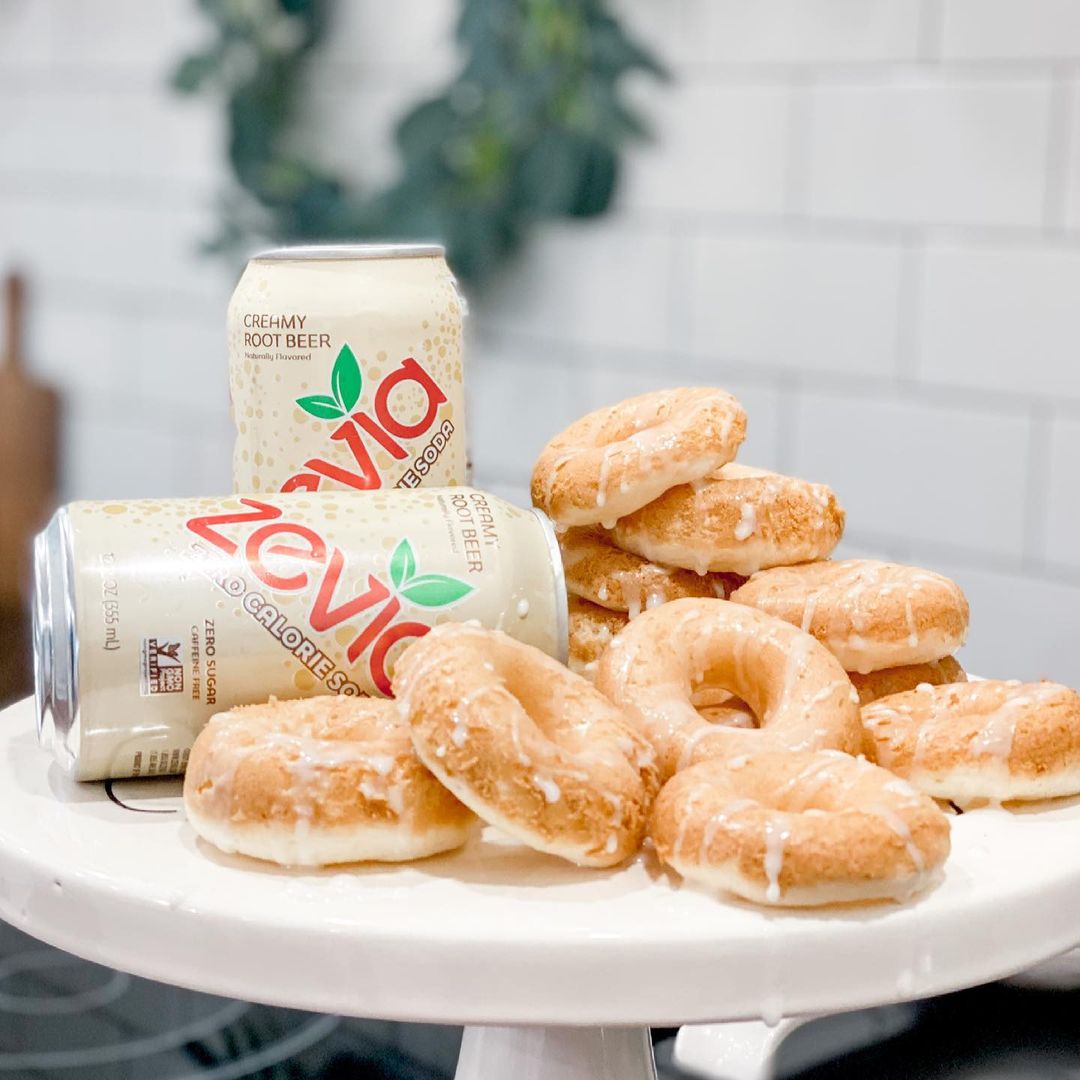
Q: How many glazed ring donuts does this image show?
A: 11